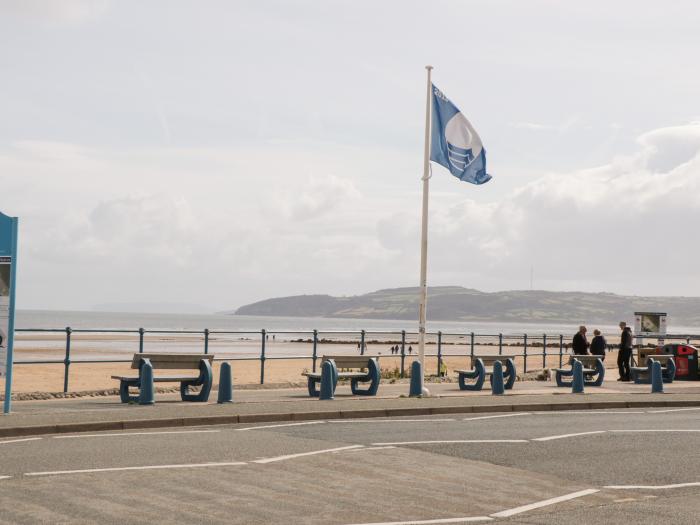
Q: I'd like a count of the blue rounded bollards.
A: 7